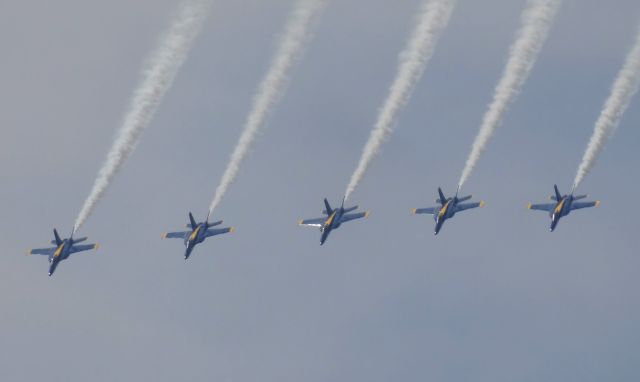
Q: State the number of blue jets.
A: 5